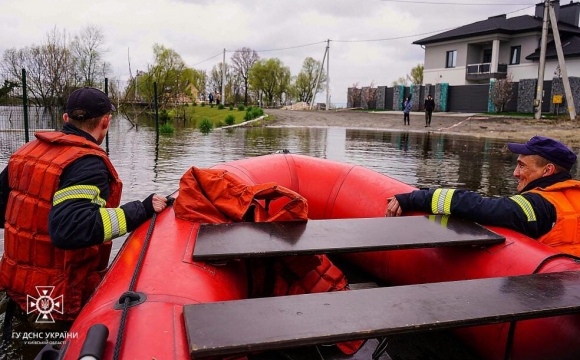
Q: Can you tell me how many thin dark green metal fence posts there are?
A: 3